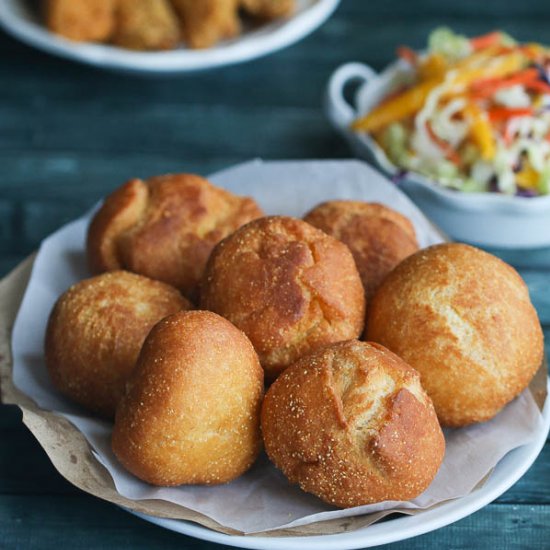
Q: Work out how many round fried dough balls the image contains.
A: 7